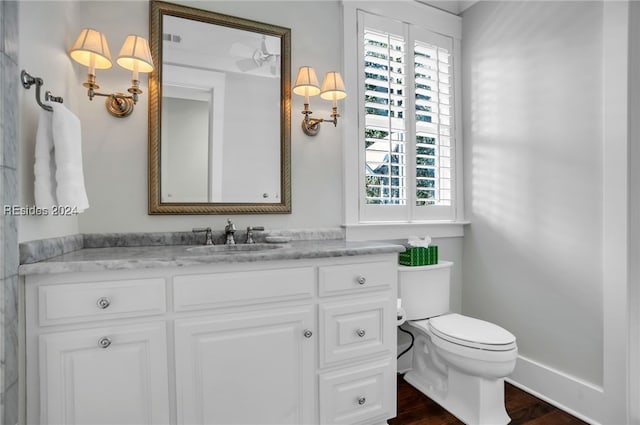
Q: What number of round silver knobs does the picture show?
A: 6